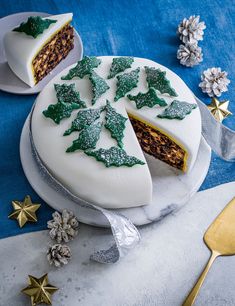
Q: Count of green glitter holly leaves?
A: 14